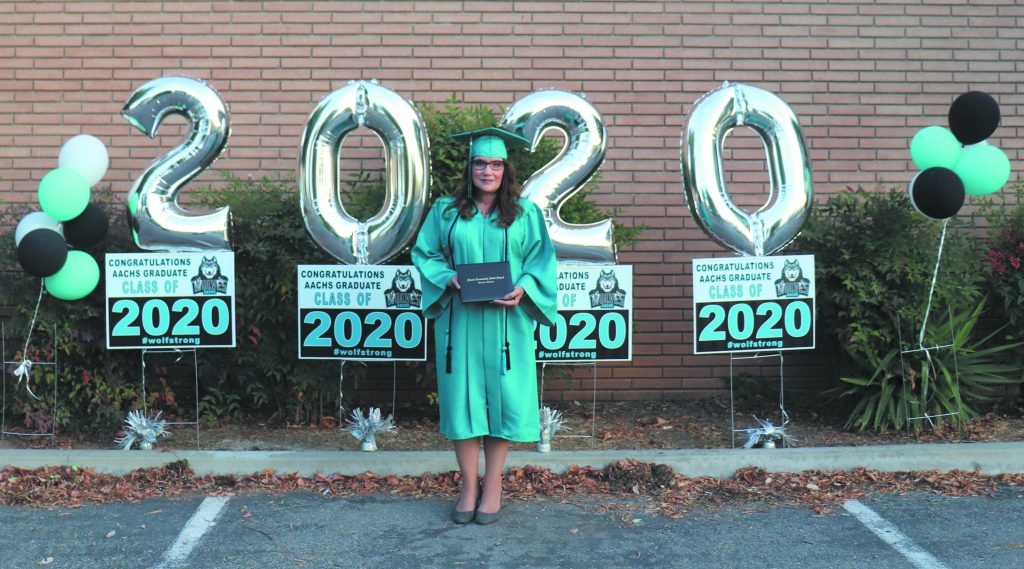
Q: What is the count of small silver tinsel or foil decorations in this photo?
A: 4